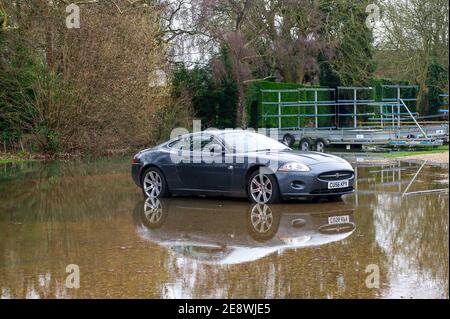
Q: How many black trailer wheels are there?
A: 3